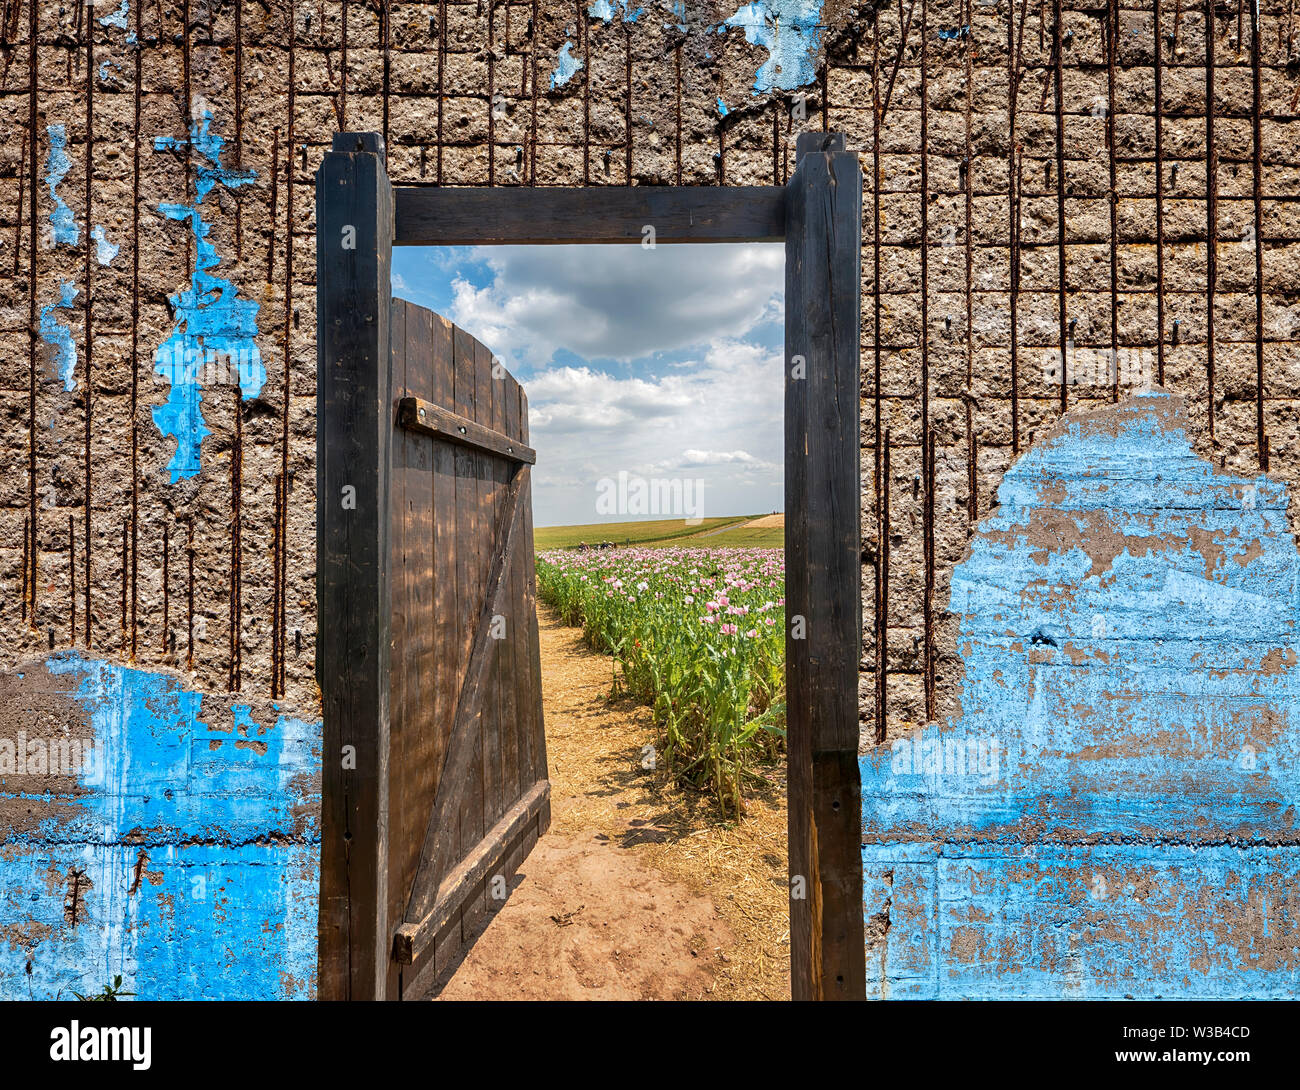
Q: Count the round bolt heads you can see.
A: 3